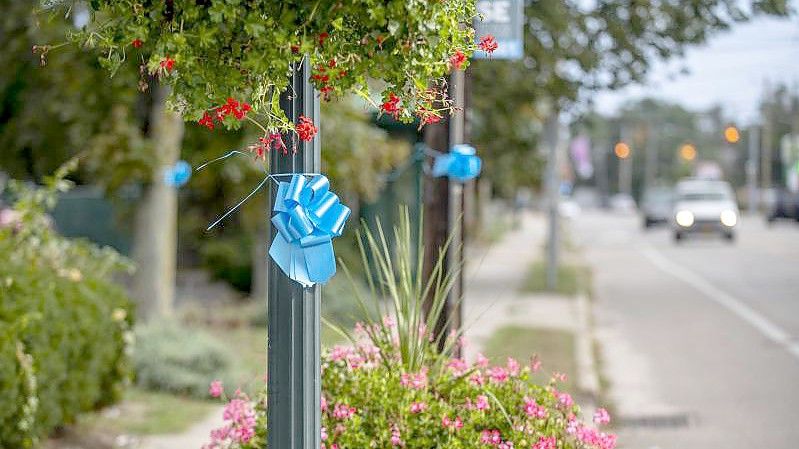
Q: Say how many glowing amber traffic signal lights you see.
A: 3